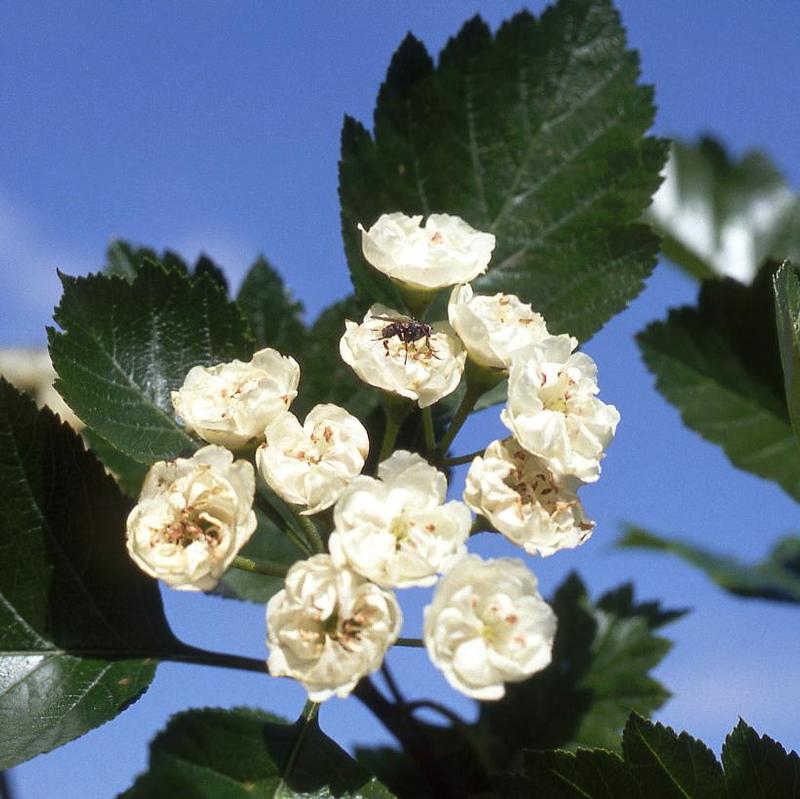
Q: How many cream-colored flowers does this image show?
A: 11